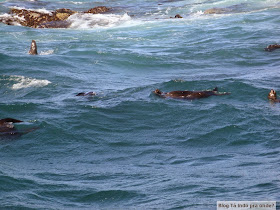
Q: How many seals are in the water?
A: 6